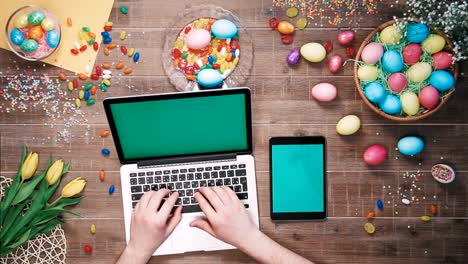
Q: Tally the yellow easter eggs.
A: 9